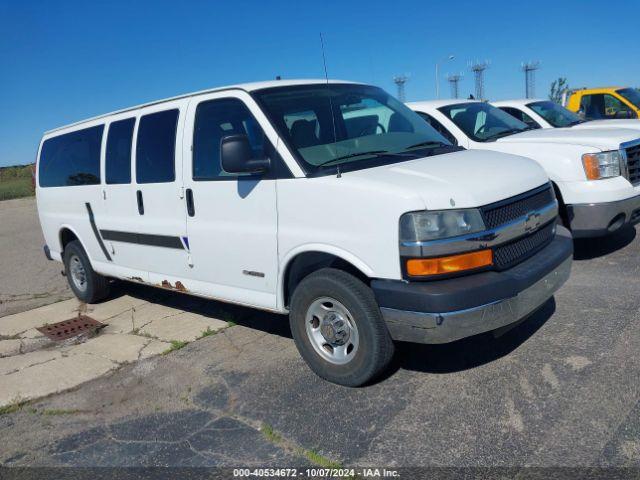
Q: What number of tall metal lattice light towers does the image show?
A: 4